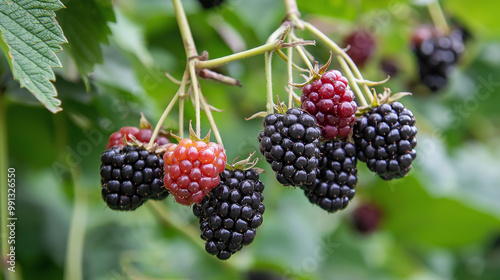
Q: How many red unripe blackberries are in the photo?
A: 3